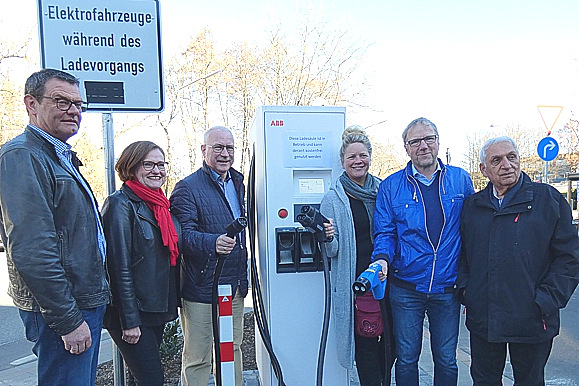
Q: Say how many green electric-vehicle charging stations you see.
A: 0